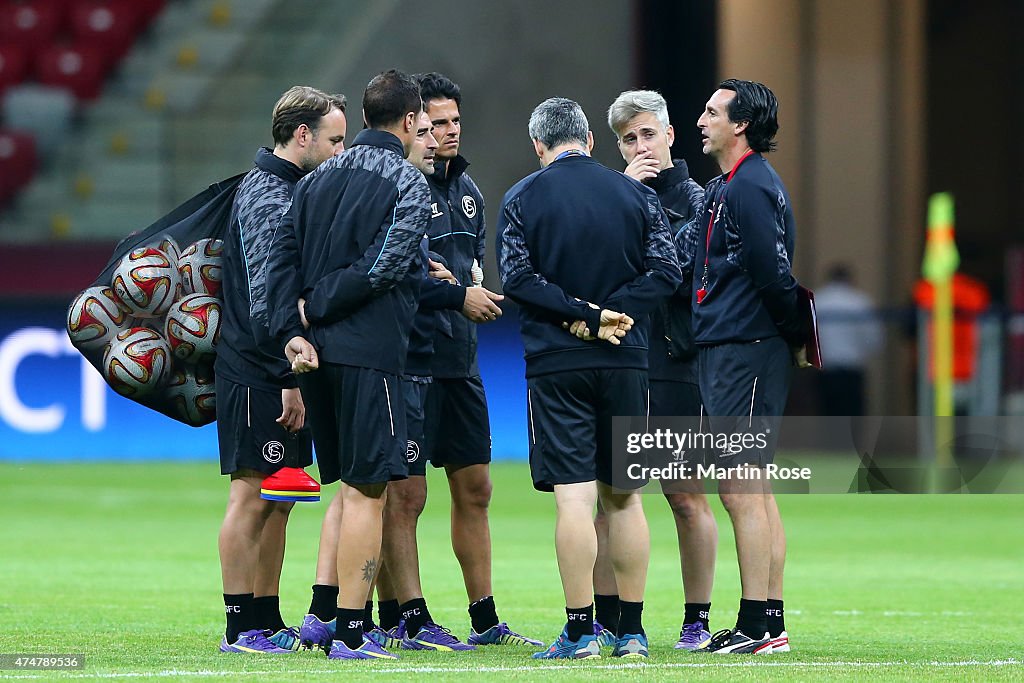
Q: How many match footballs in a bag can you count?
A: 7